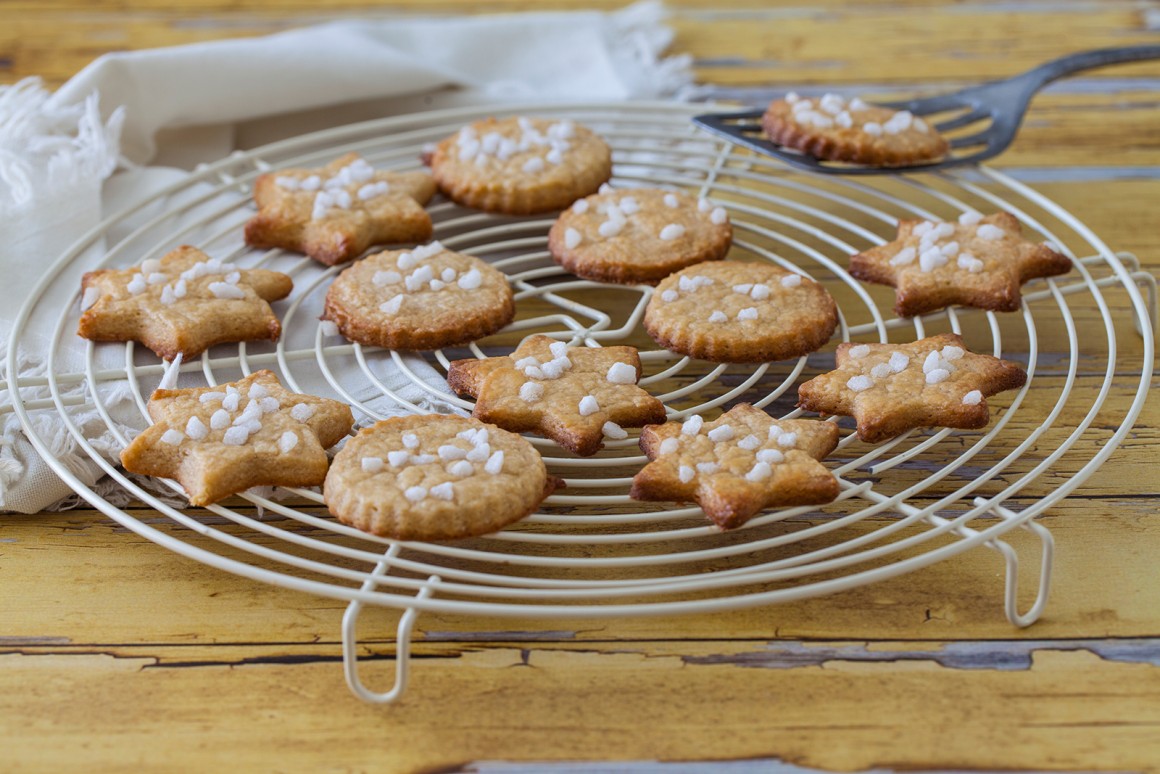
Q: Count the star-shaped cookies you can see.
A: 7